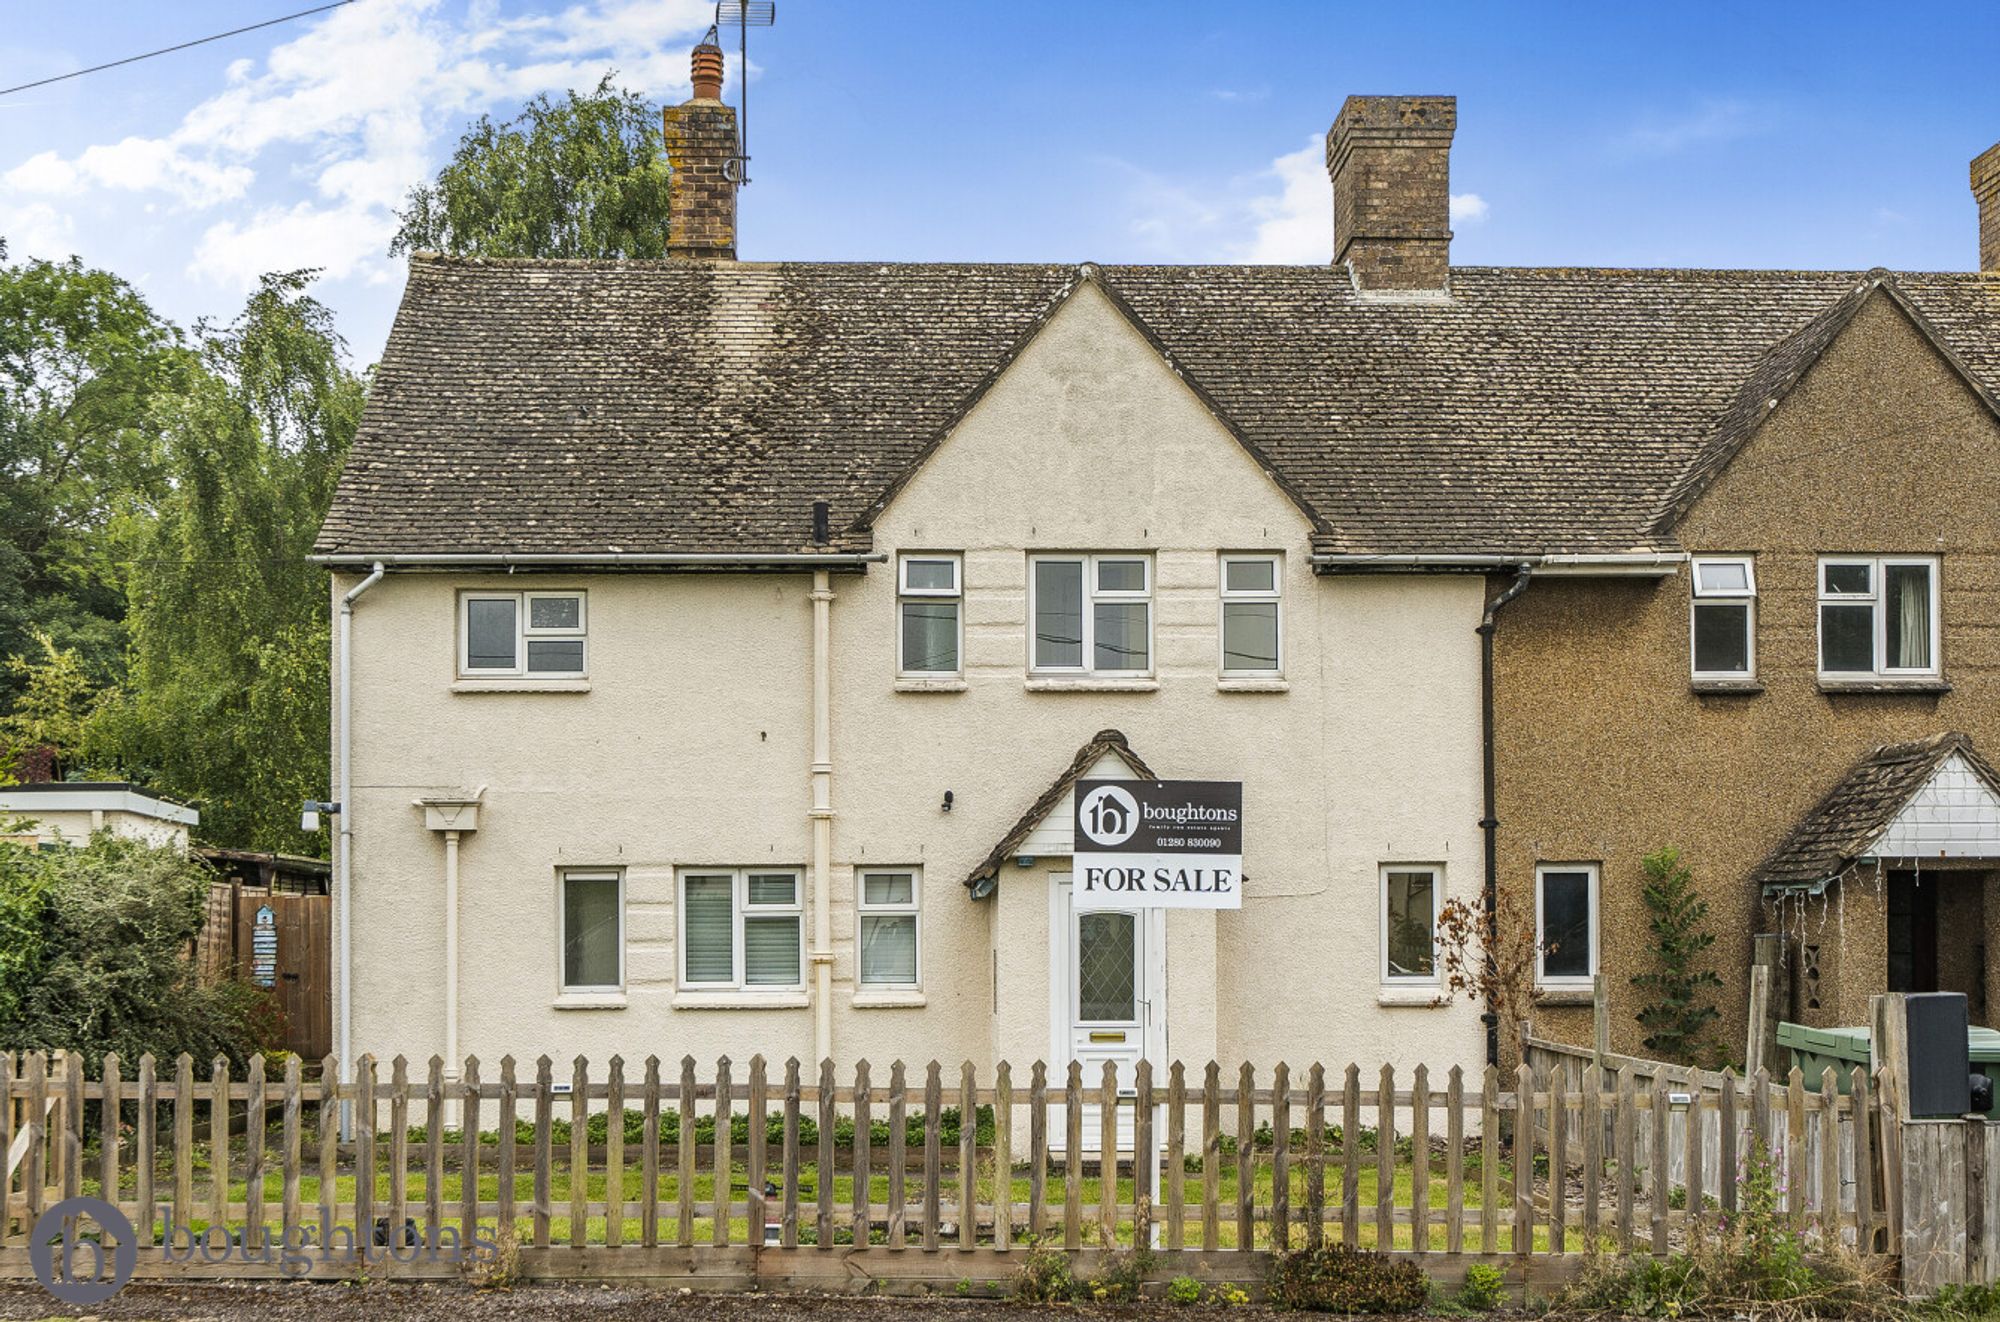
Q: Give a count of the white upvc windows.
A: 11